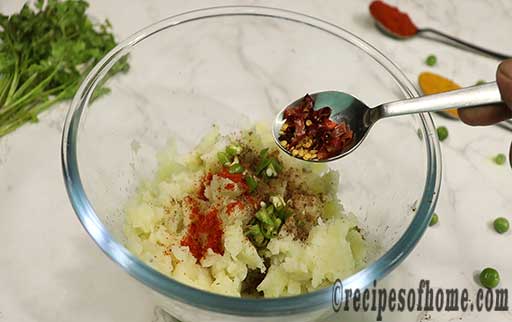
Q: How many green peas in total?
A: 7